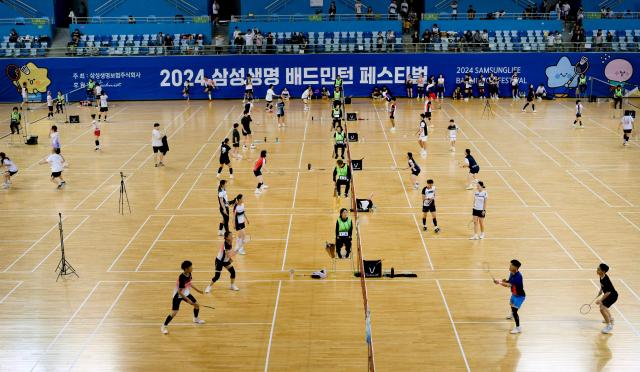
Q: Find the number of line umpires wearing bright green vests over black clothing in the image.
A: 11